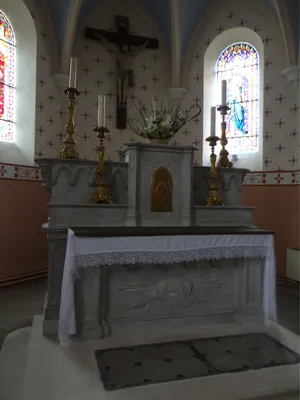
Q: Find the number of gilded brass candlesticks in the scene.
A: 4